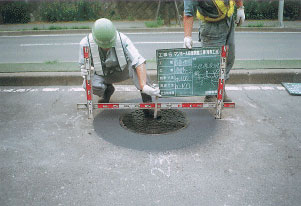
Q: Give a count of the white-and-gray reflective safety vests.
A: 1